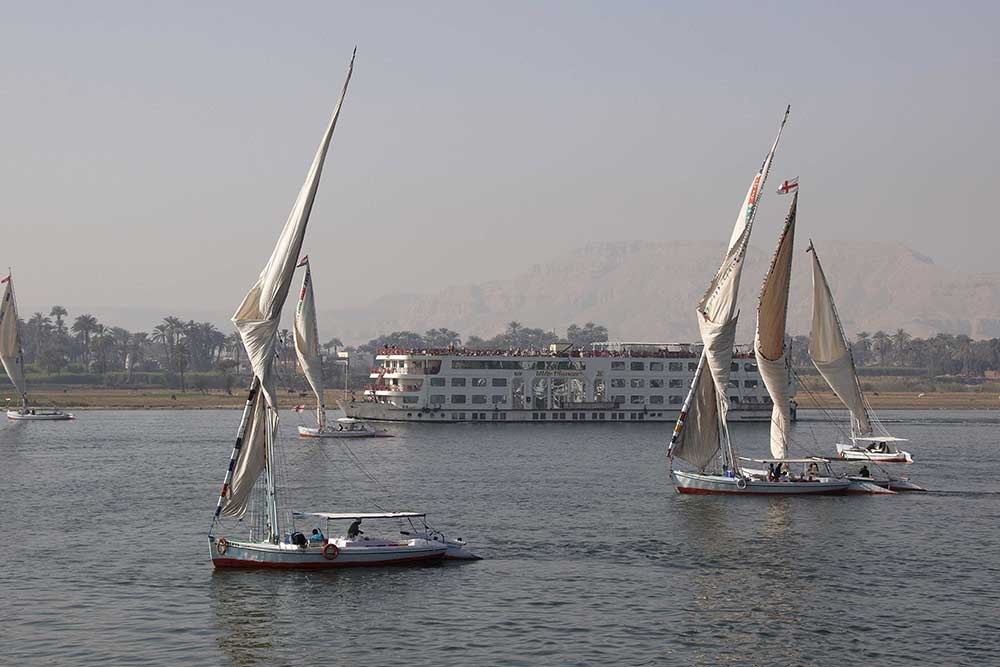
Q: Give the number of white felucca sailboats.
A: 6